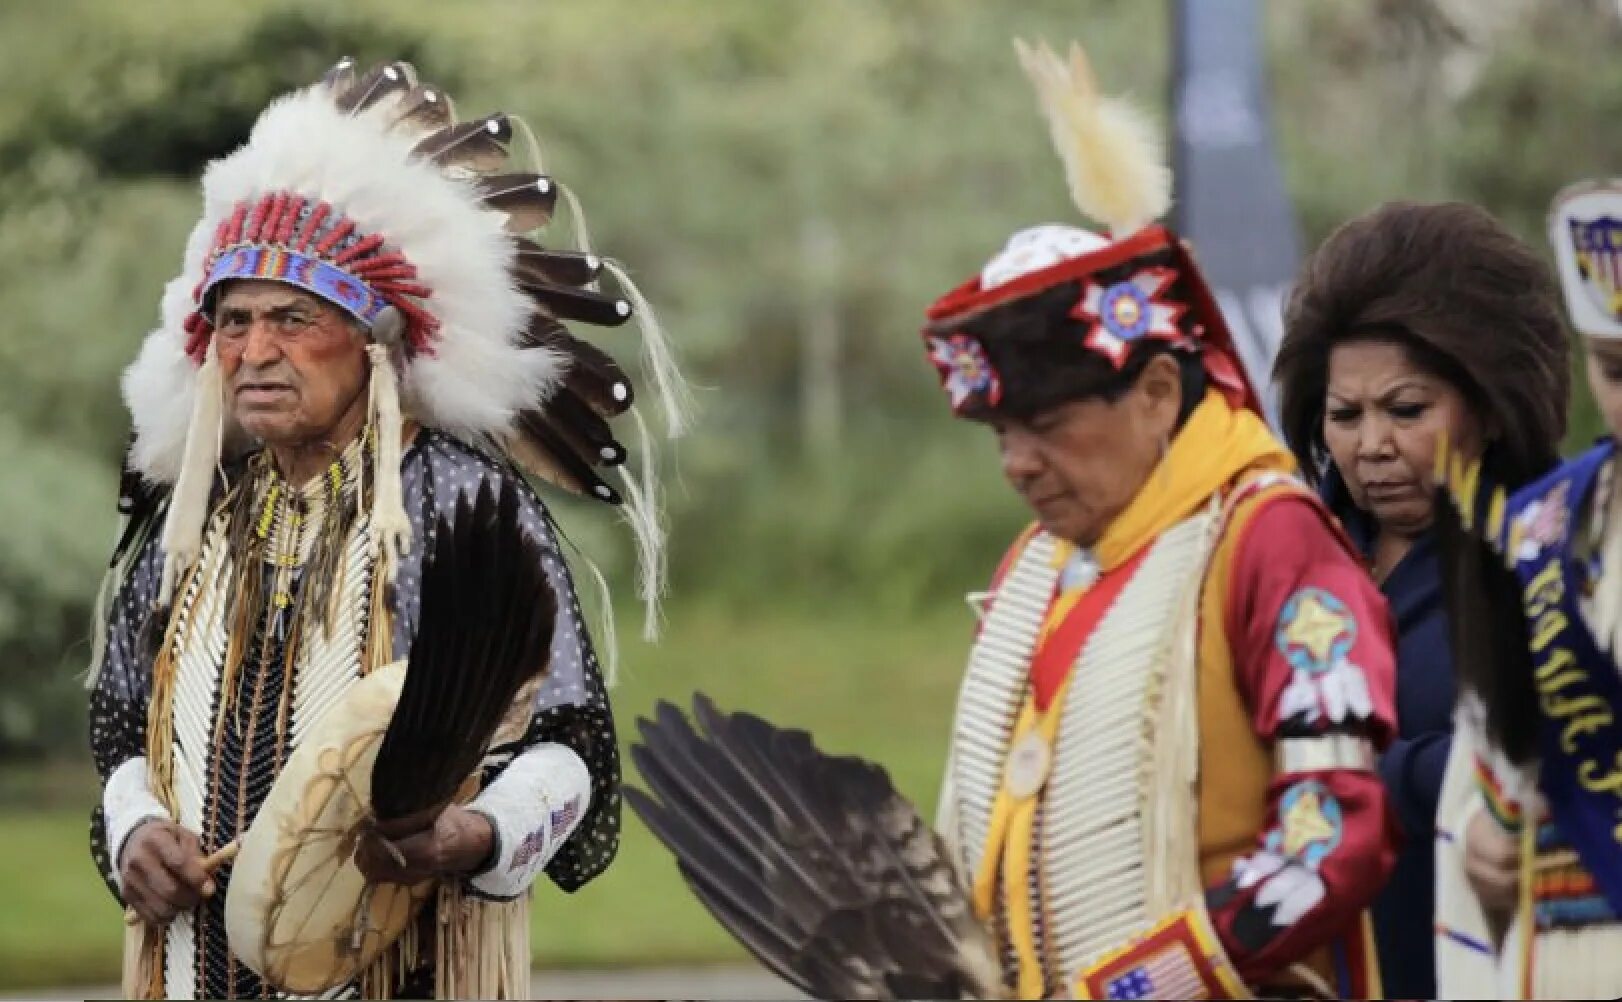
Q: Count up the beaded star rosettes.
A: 4